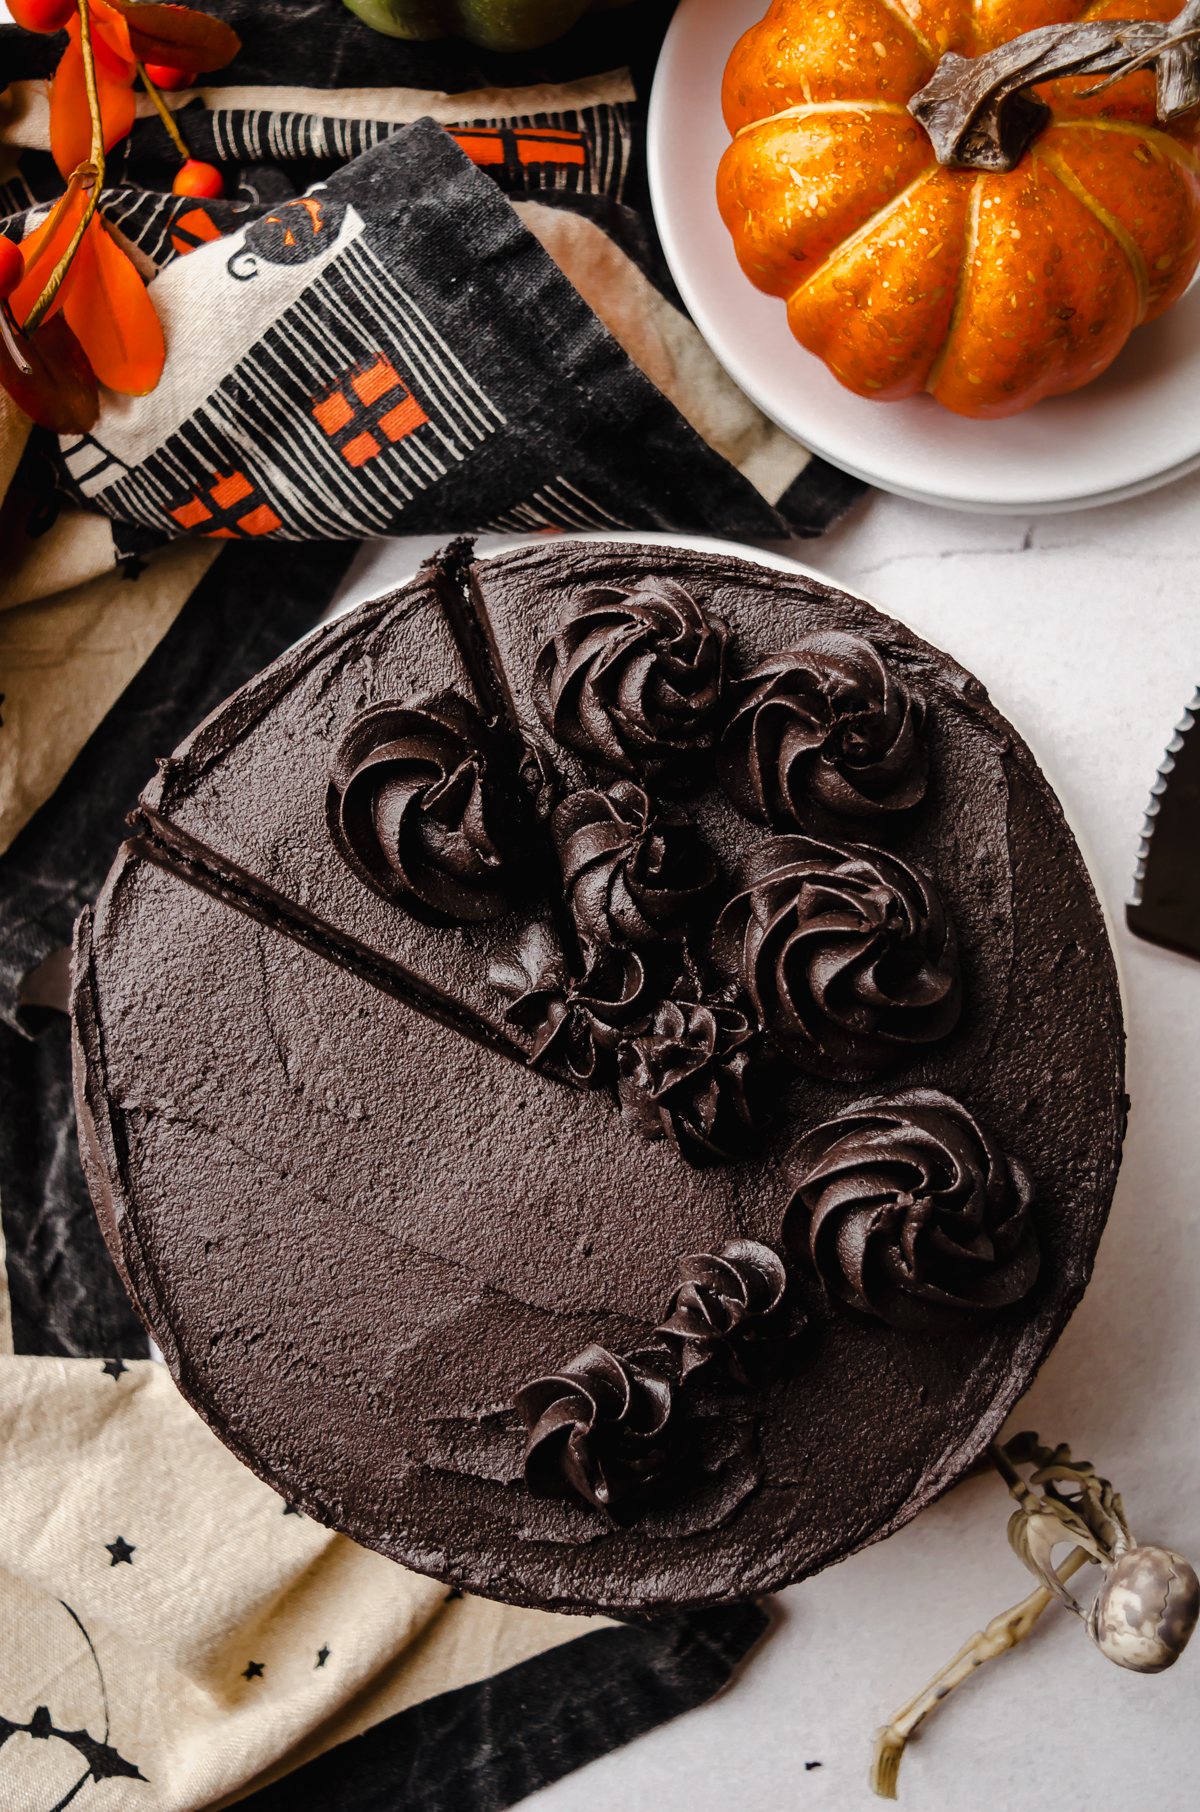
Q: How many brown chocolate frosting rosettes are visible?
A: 10